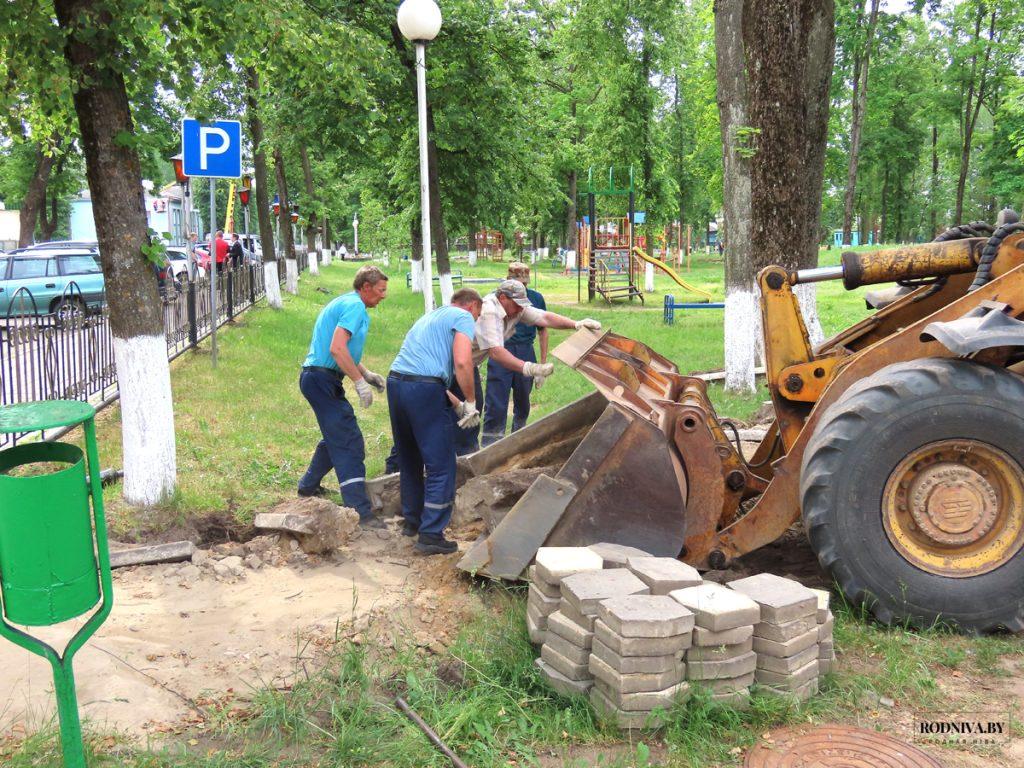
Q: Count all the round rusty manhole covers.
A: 1